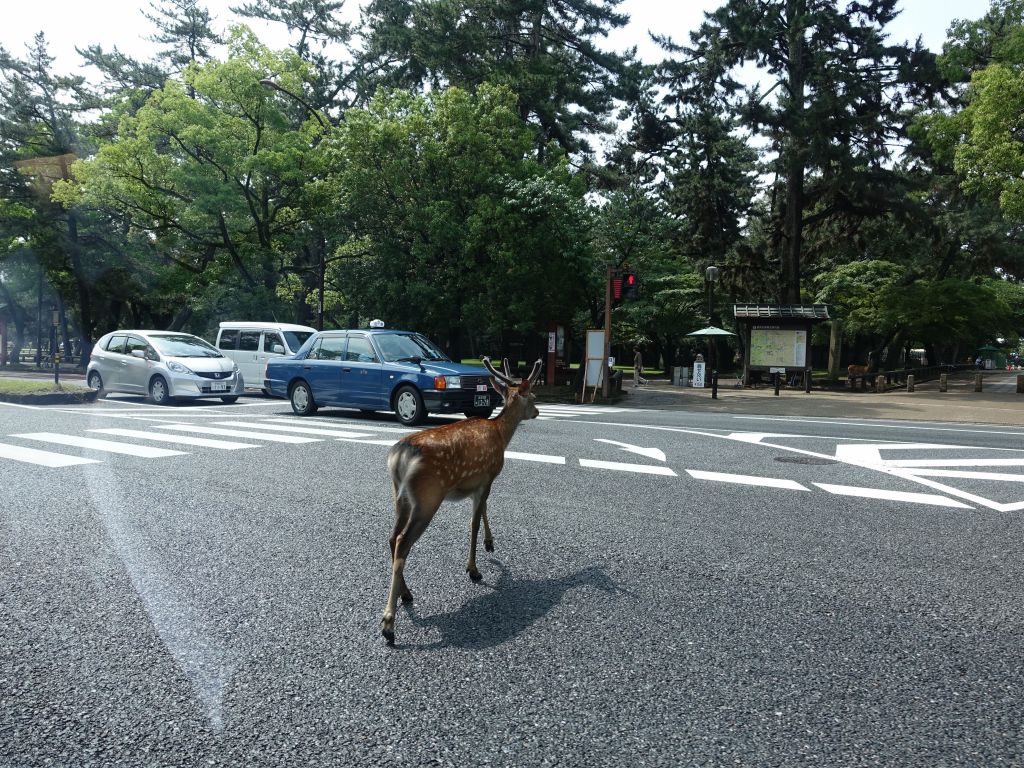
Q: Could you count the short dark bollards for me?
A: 3